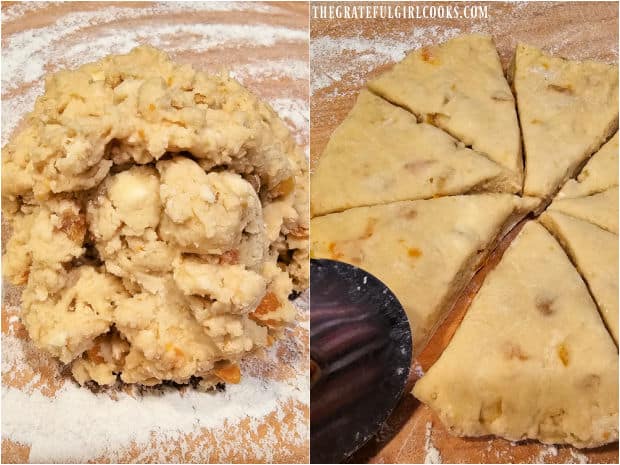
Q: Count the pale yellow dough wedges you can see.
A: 8